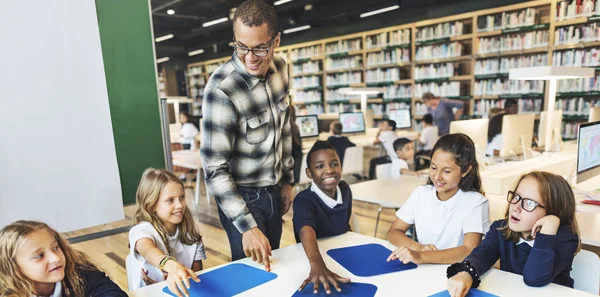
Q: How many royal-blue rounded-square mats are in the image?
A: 4